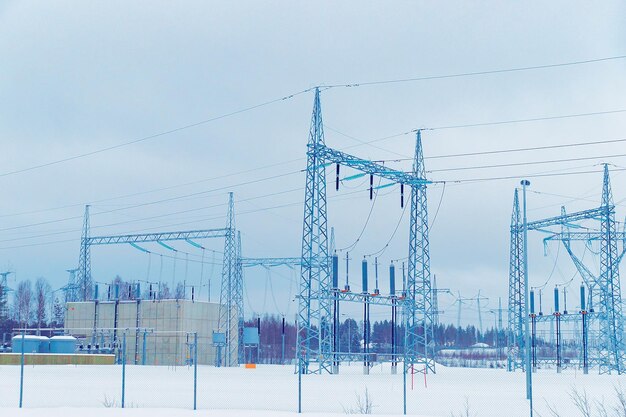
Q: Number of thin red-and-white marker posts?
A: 2